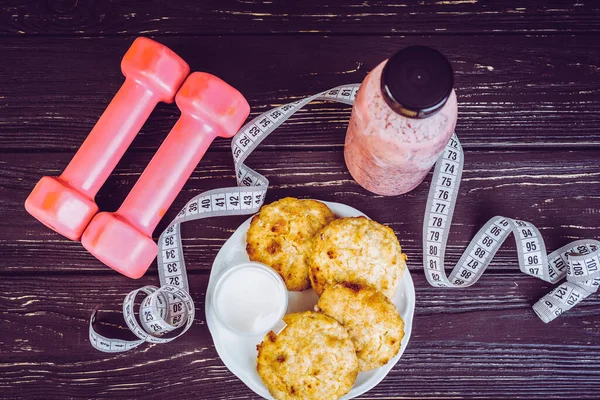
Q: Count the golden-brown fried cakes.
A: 4